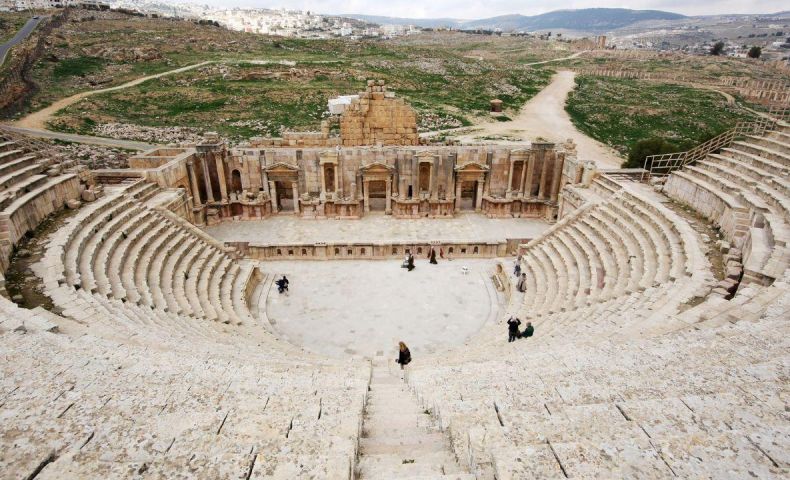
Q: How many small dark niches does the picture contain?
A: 12